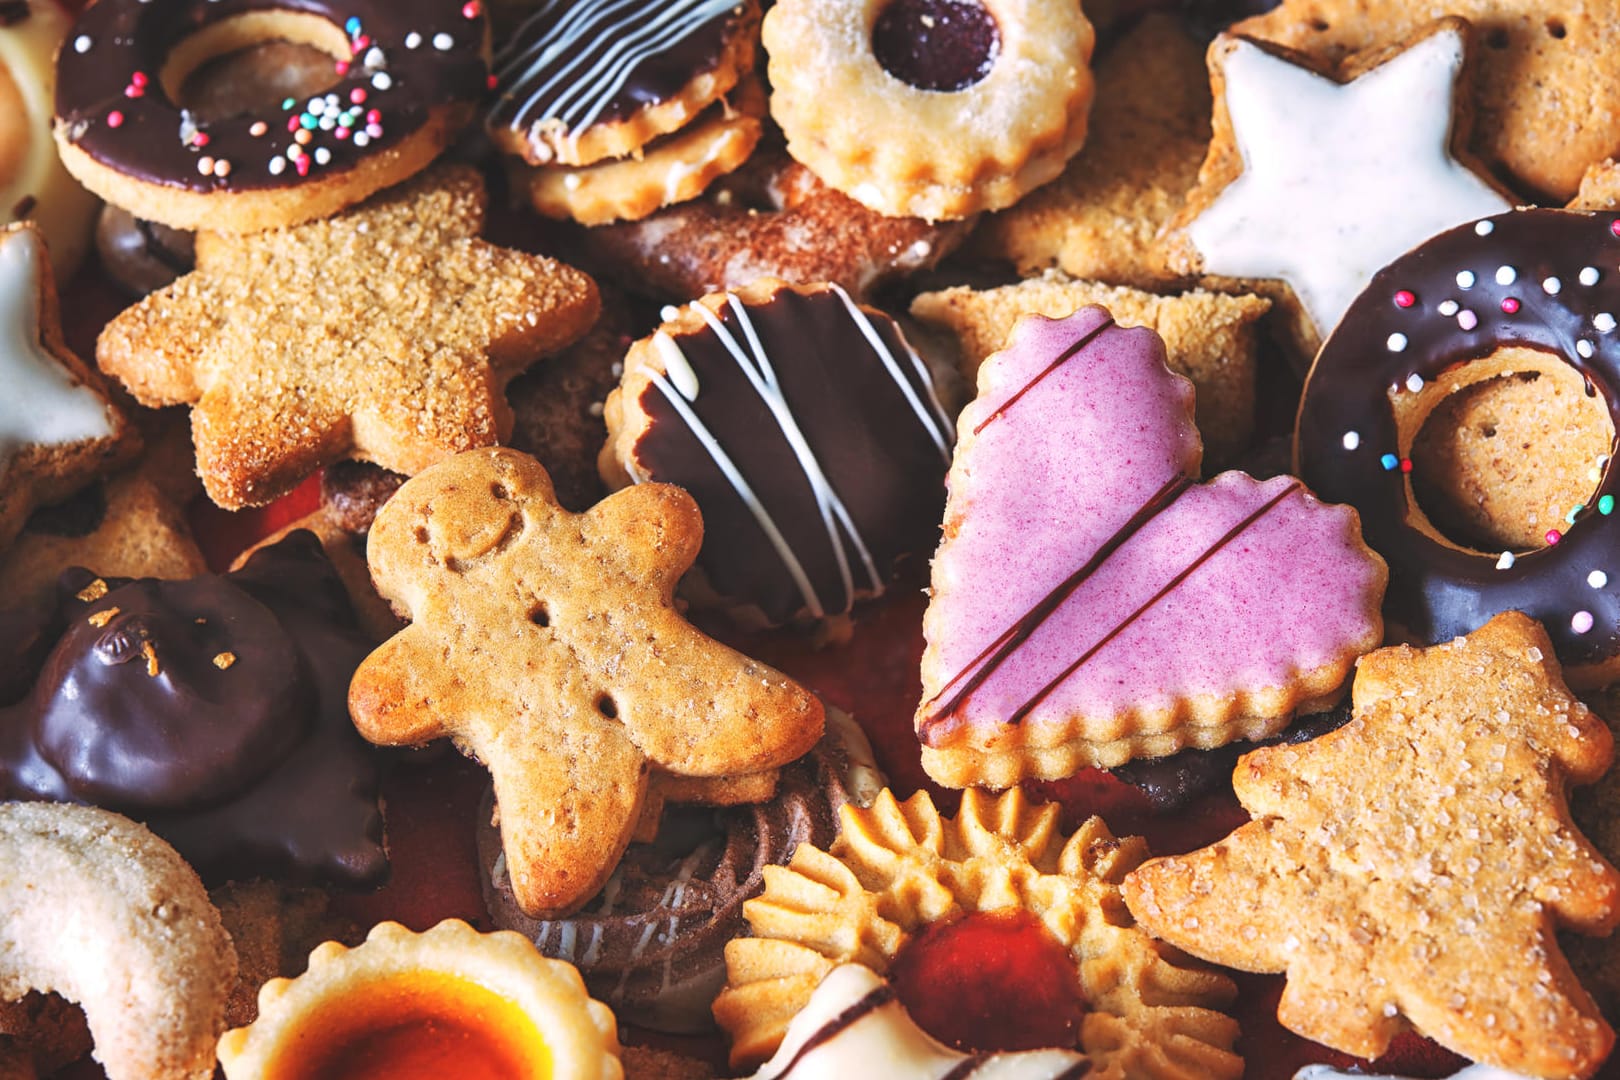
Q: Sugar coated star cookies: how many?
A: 1